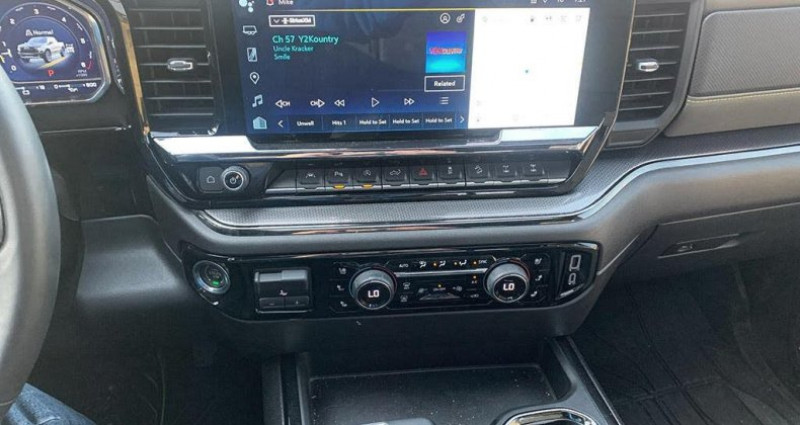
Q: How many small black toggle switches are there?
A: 9